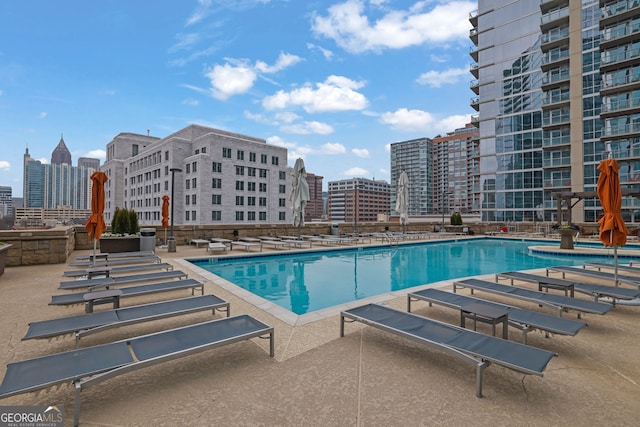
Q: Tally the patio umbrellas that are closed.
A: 5